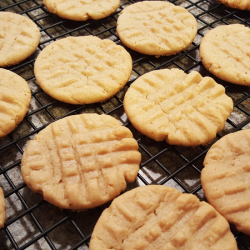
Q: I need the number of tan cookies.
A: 12